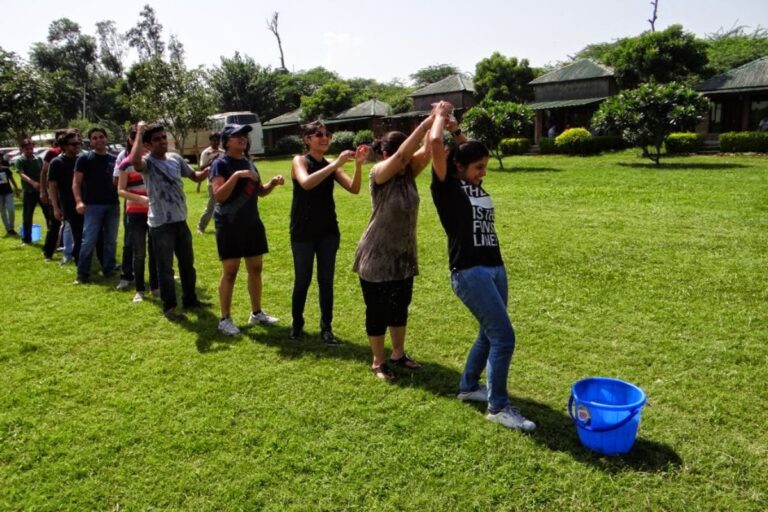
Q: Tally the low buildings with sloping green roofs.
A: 5